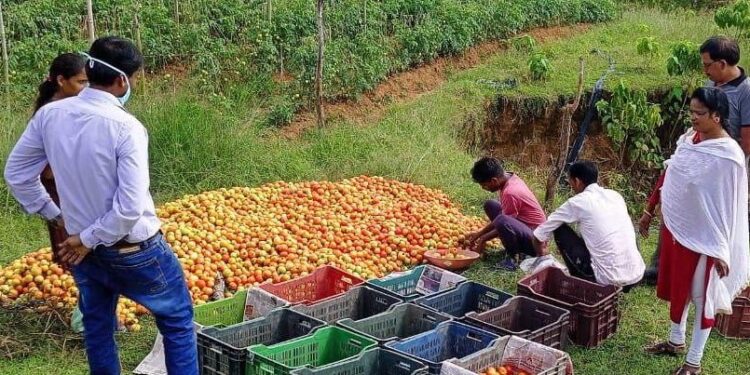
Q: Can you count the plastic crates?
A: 14